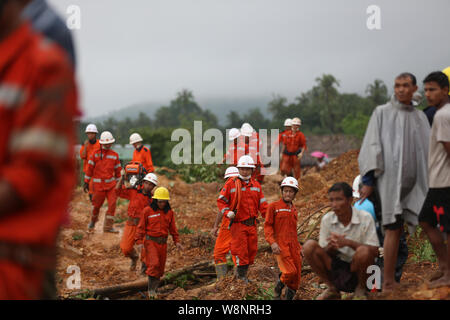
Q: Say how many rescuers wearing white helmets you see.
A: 11